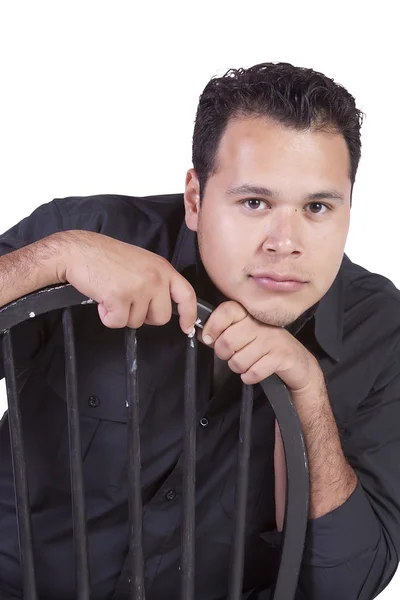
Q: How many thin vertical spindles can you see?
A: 5